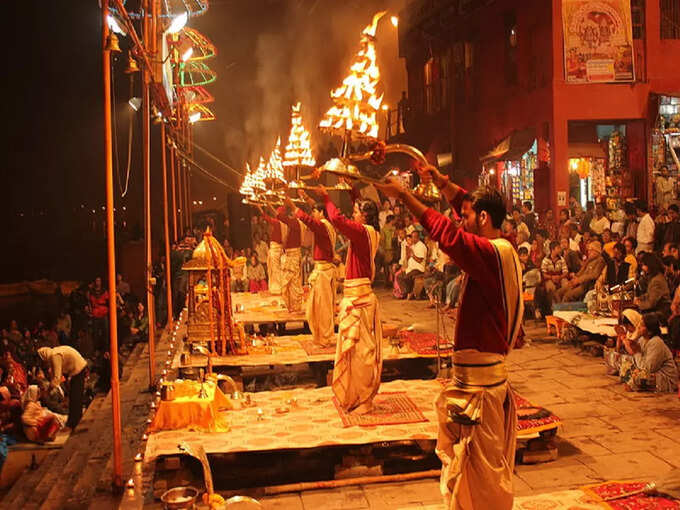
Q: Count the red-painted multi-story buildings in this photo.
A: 1